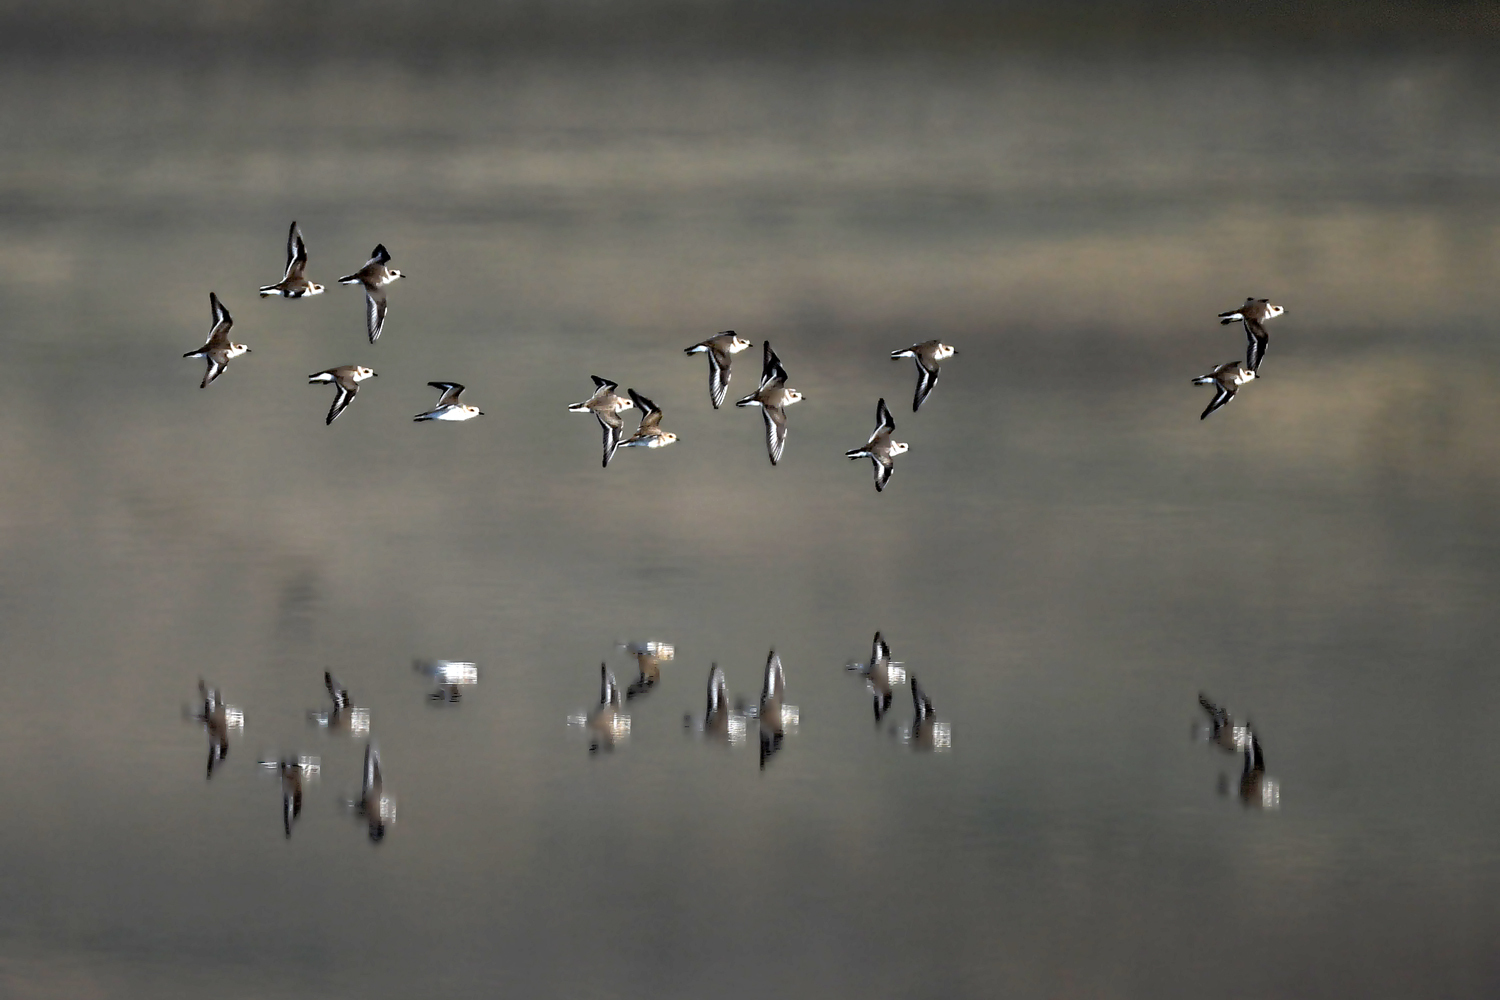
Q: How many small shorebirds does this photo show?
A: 13